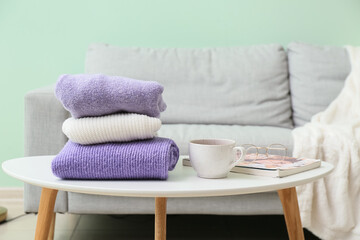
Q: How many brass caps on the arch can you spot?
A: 0